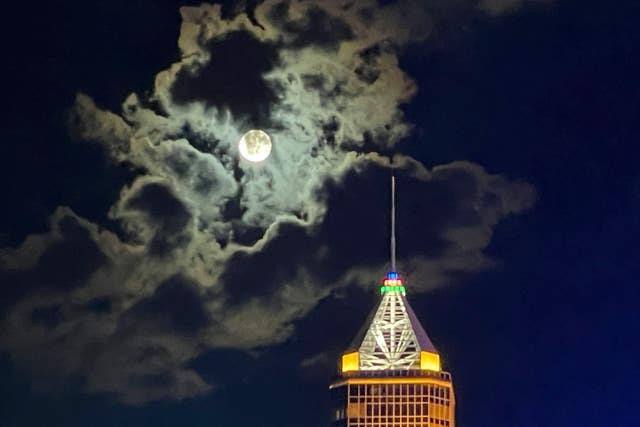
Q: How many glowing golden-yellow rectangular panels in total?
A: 2